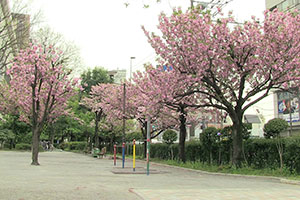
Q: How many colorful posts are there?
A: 4